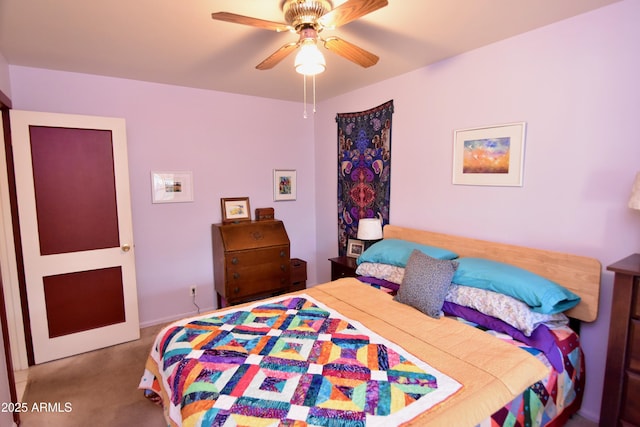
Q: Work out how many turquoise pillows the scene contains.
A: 2